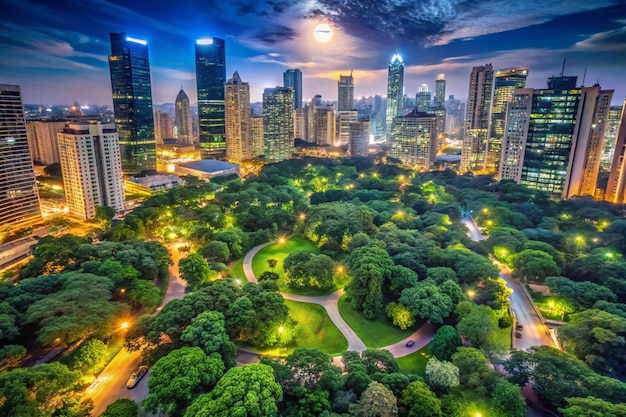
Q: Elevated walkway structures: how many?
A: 0